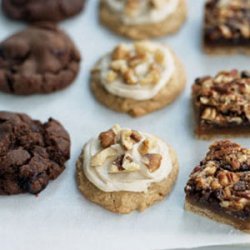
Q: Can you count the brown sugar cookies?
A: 3